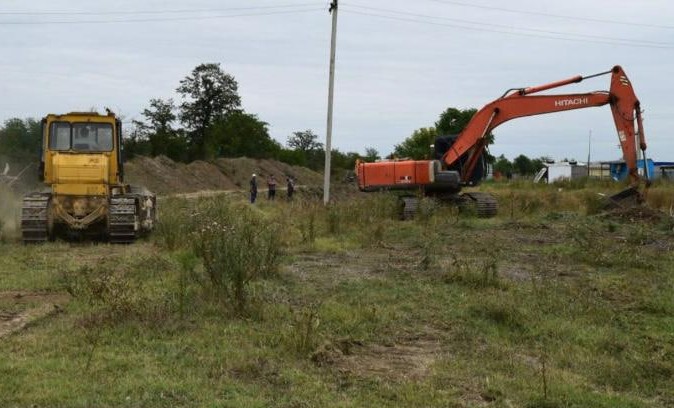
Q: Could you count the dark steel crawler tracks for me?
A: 4